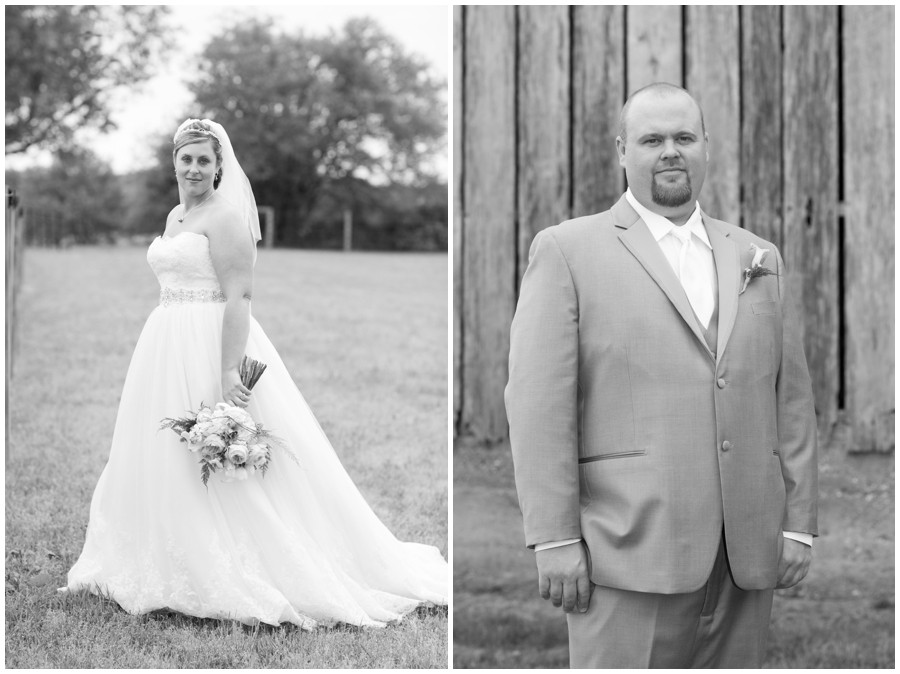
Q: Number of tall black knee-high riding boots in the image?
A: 0